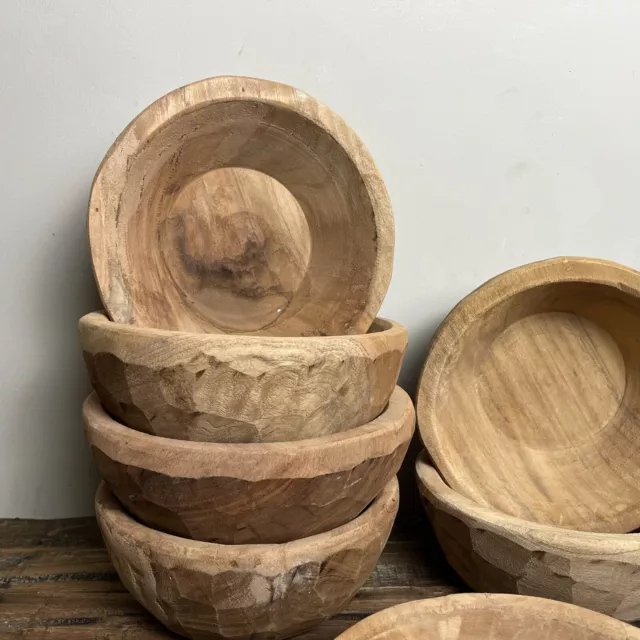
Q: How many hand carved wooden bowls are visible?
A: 7